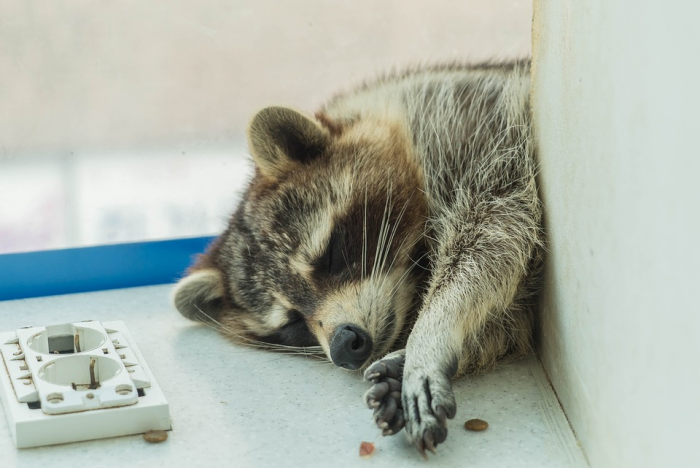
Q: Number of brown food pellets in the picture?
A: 2